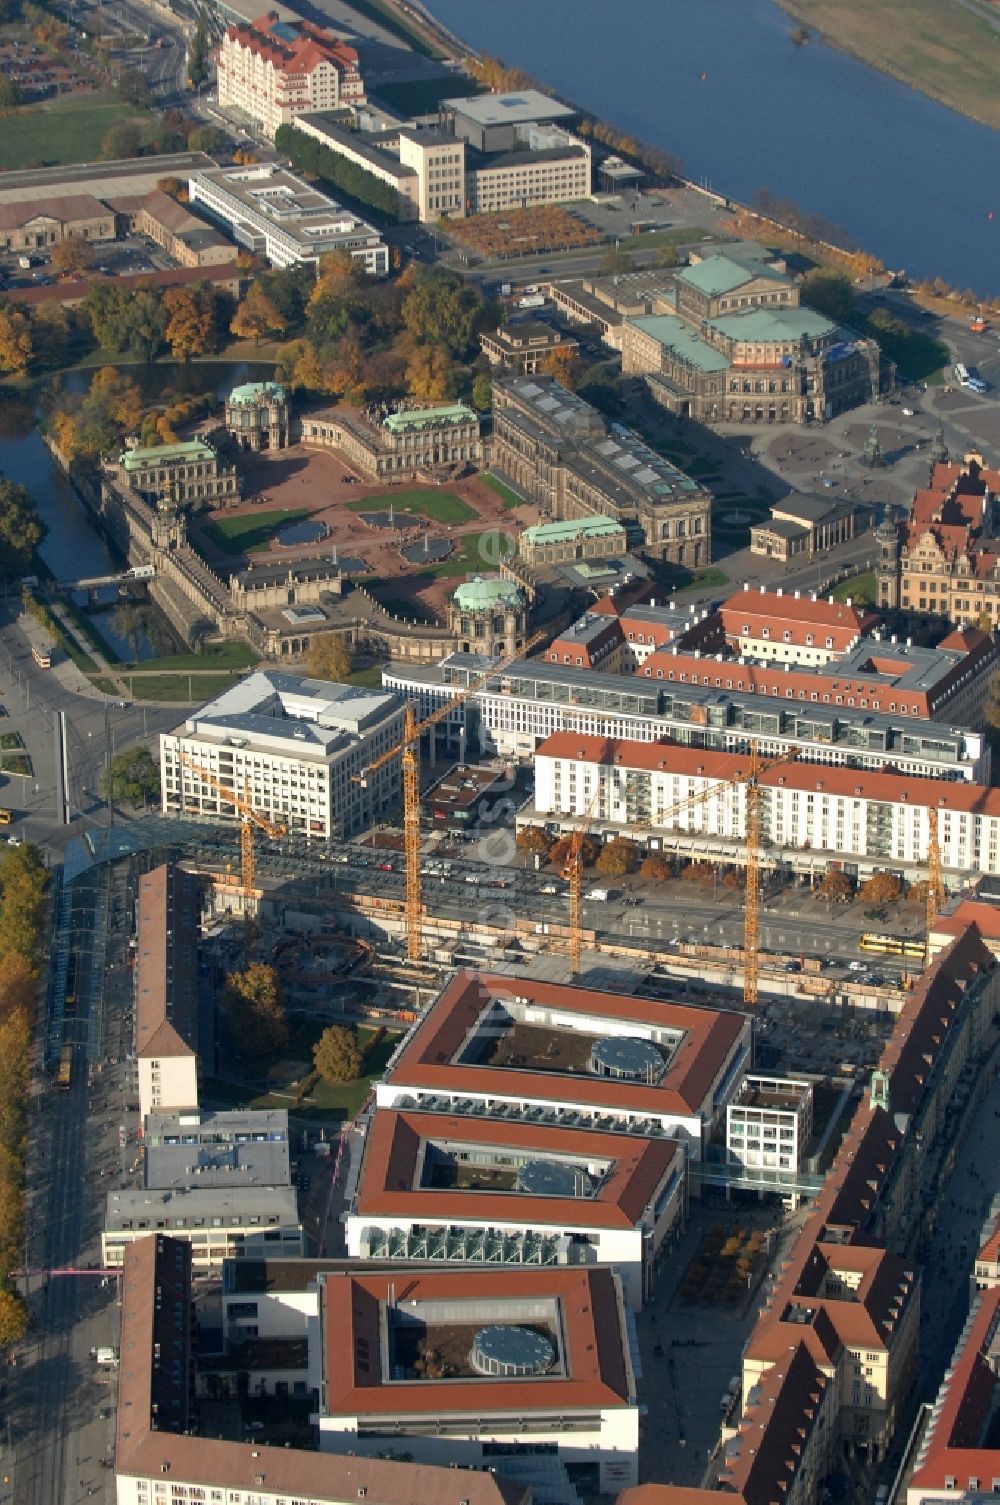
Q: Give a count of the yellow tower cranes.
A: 5